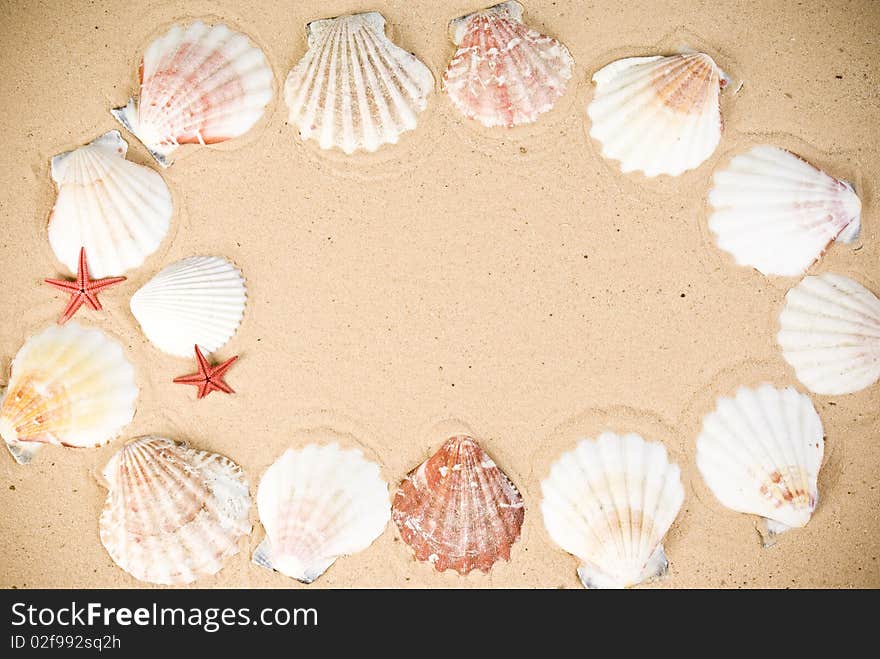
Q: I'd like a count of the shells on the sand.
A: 14